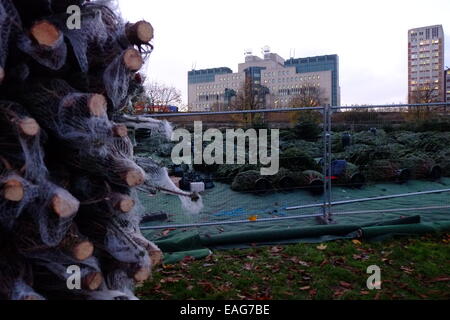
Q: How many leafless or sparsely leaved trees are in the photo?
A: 4